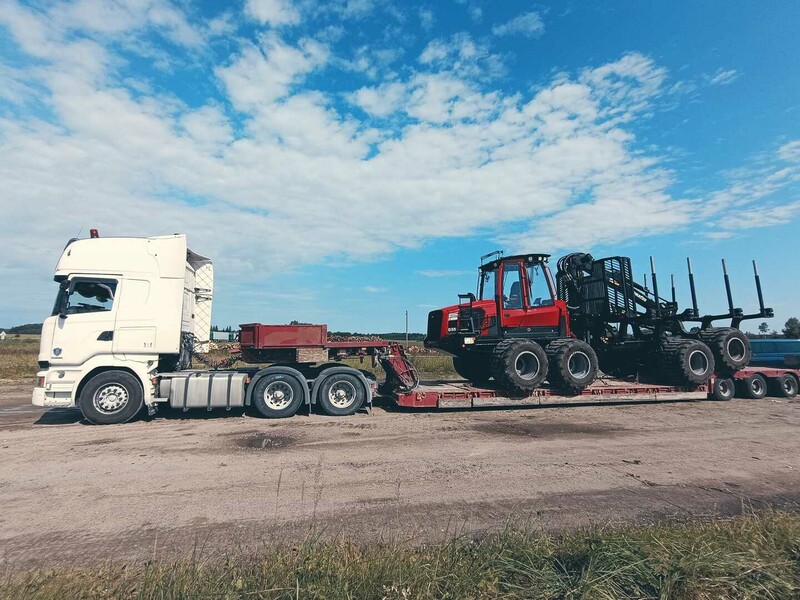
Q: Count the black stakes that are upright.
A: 6